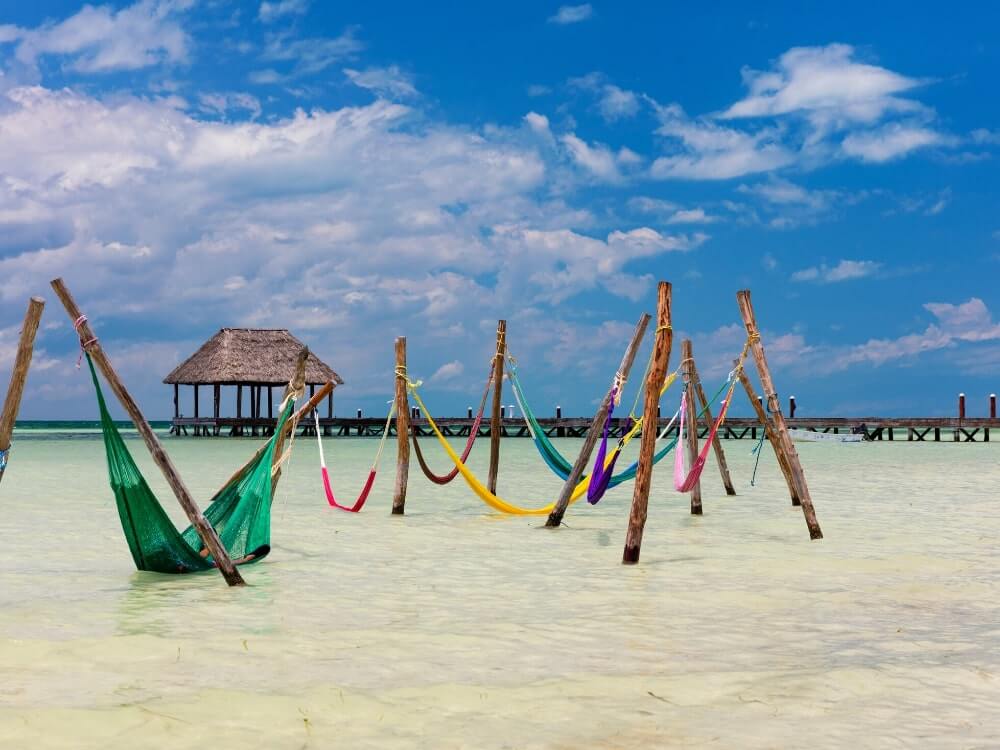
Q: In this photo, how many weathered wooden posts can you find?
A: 12